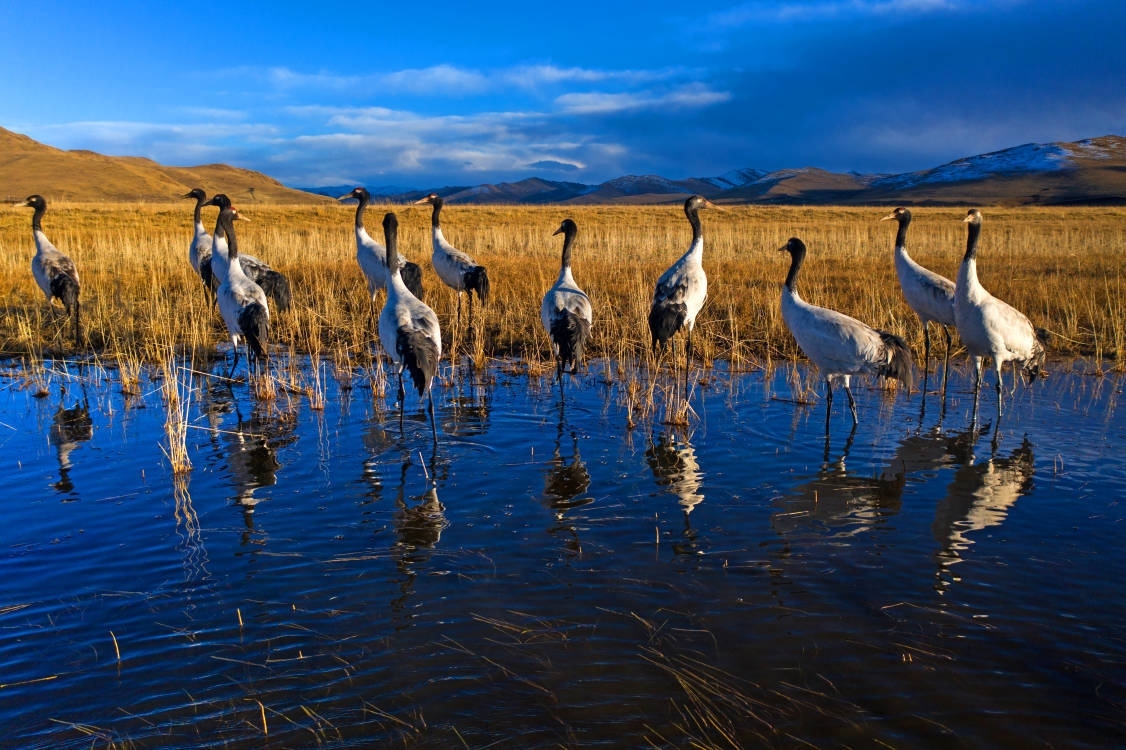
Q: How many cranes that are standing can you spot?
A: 12